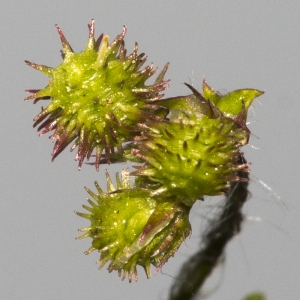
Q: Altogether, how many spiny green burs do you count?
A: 3